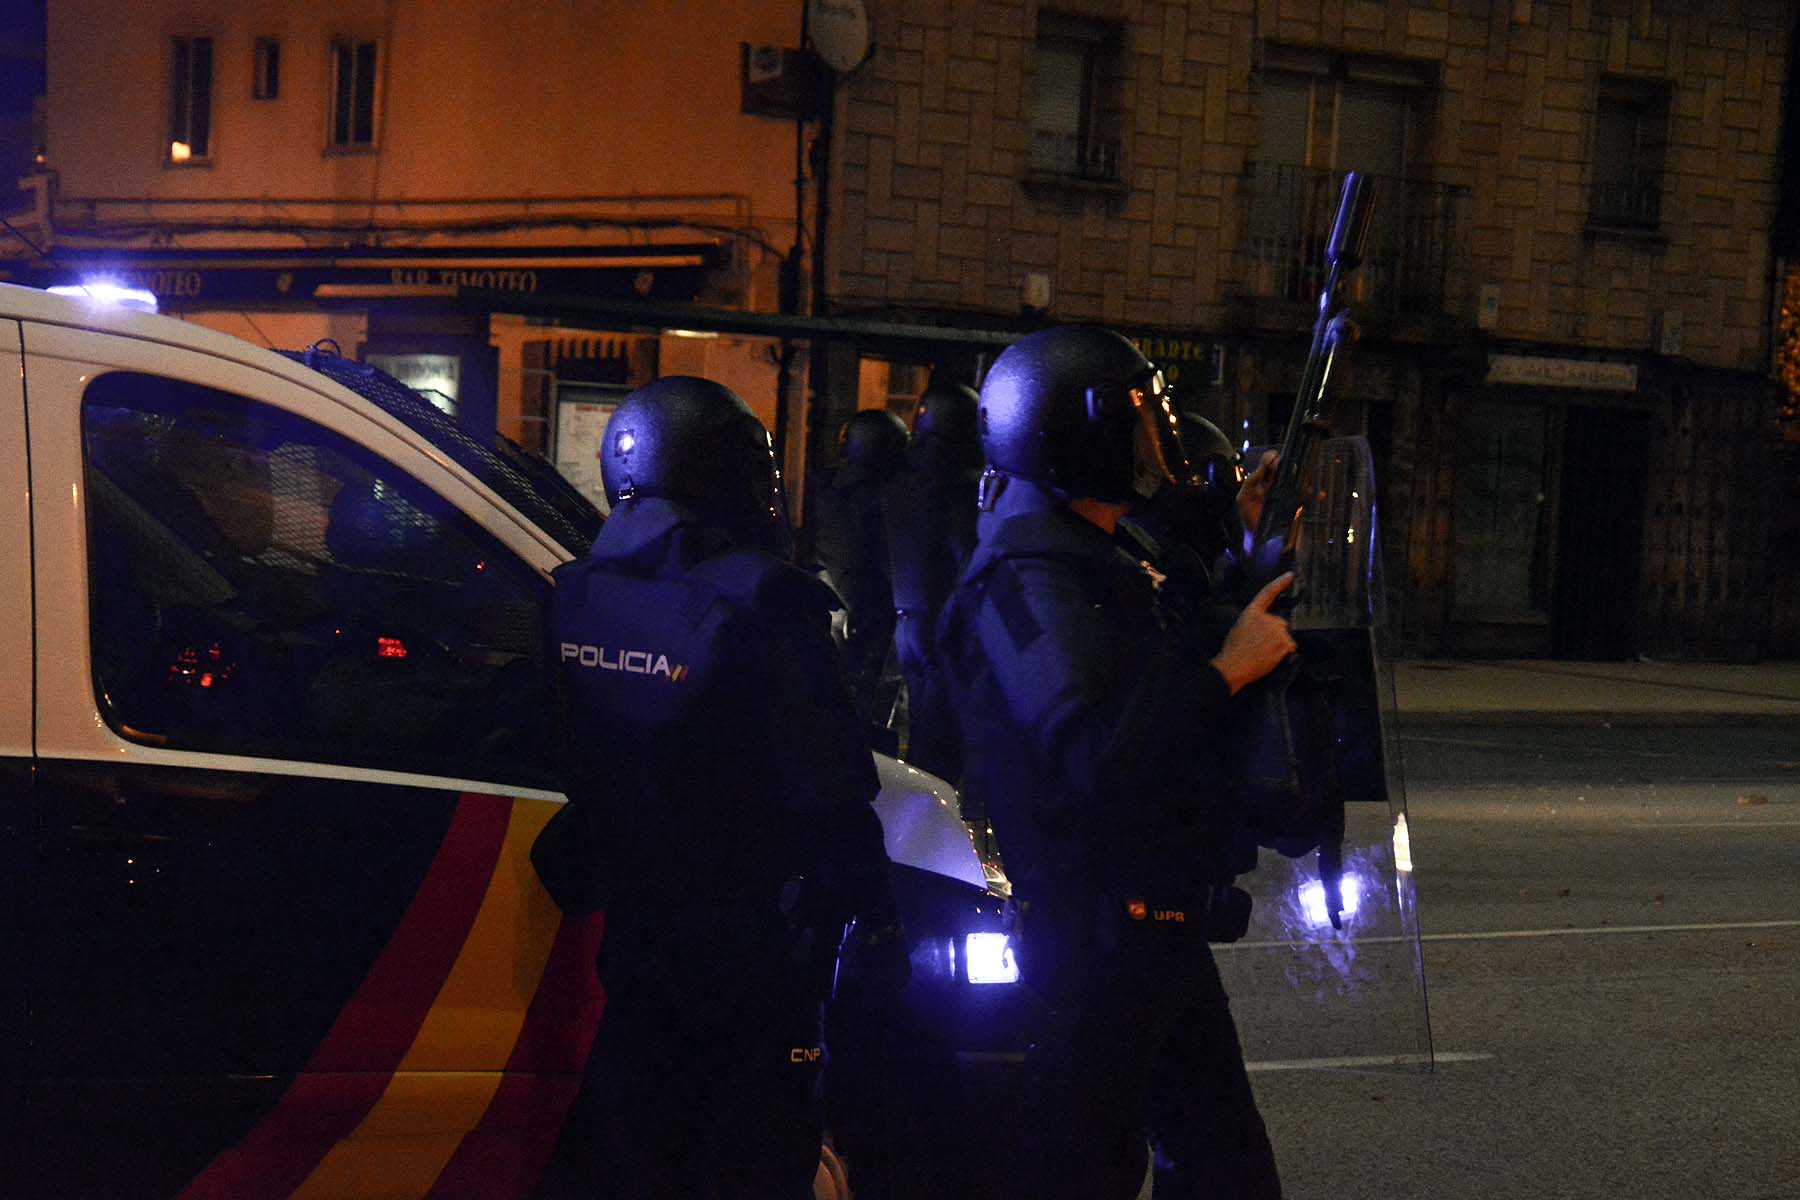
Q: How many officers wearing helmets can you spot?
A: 5